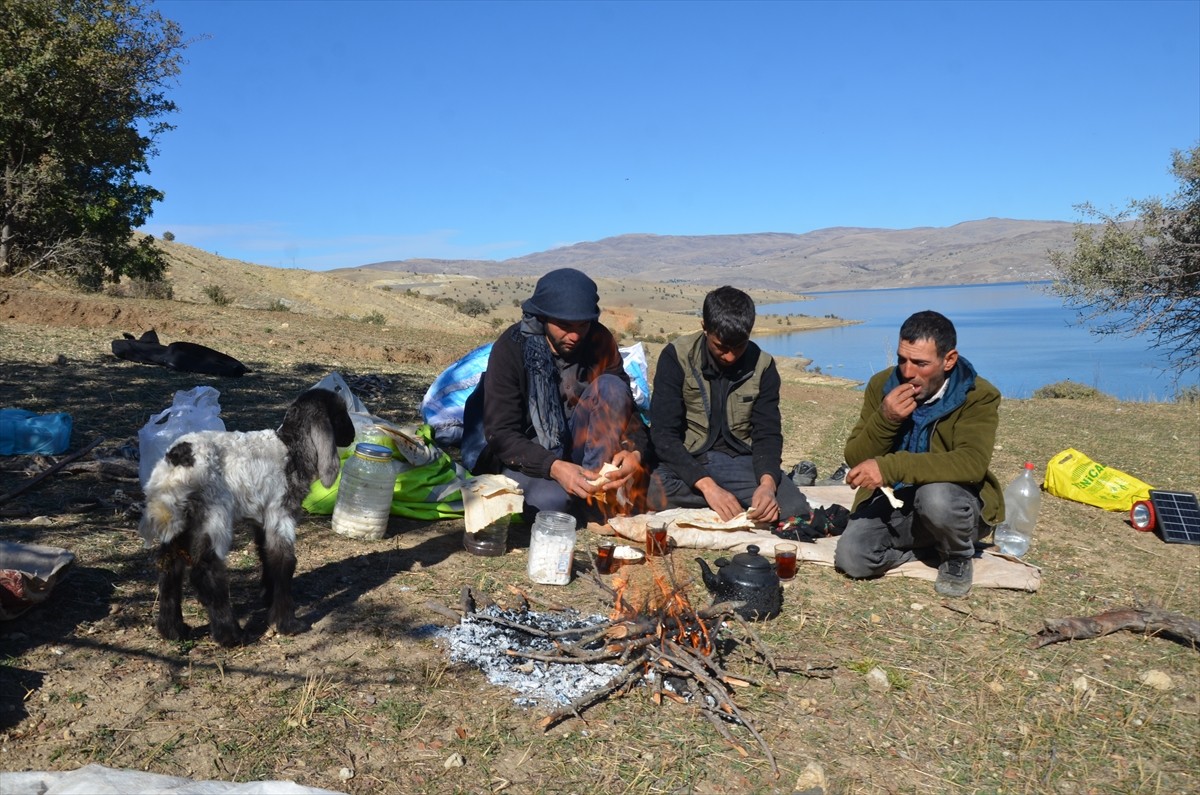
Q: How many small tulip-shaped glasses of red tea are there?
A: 3